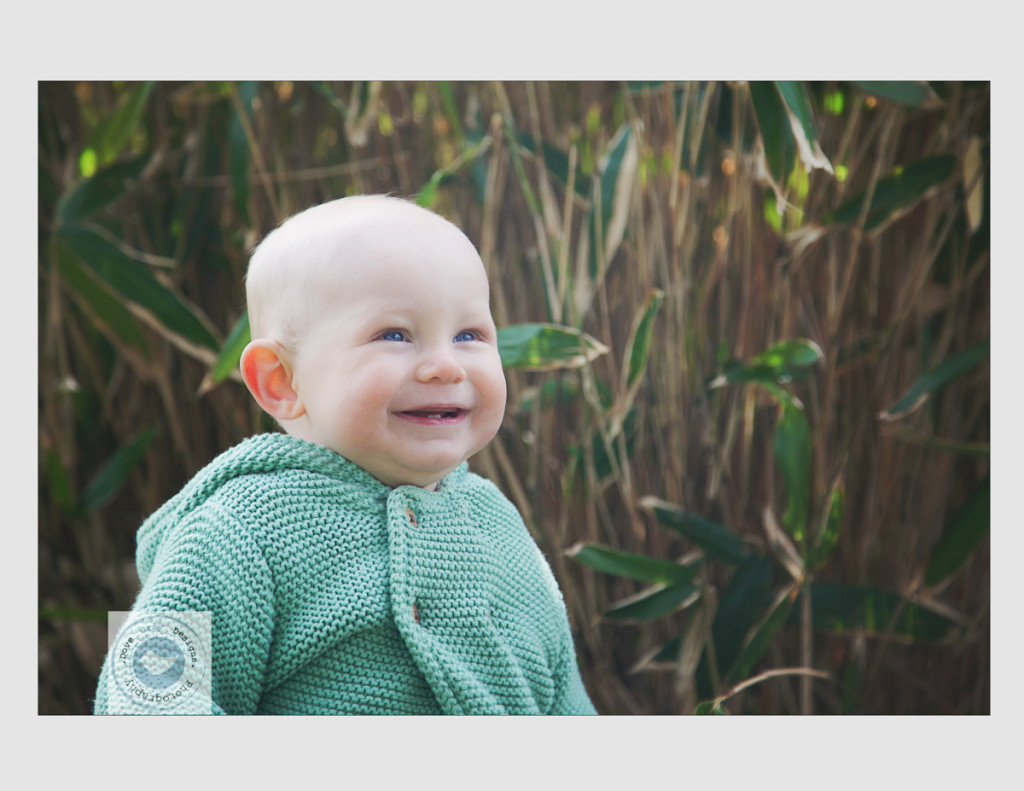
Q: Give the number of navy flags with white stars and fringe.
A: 0